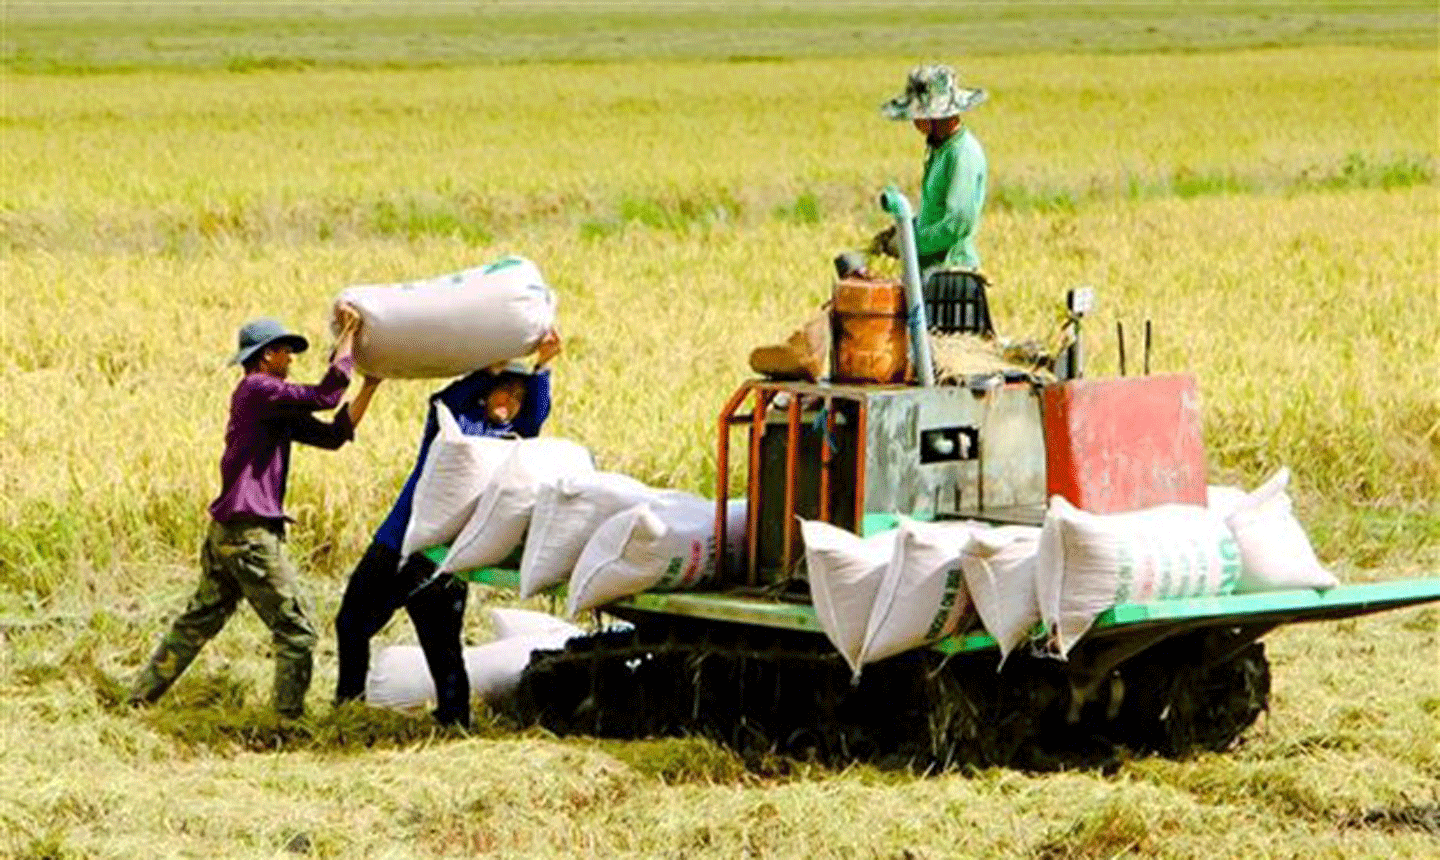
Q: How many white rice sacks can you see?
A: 12